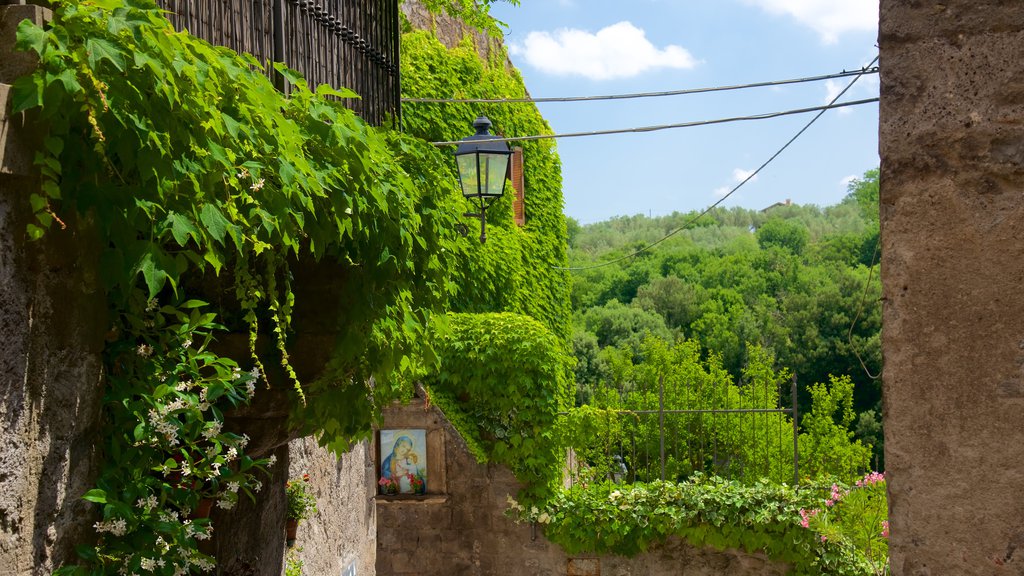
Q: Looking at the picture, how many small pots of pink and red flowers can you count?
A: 2